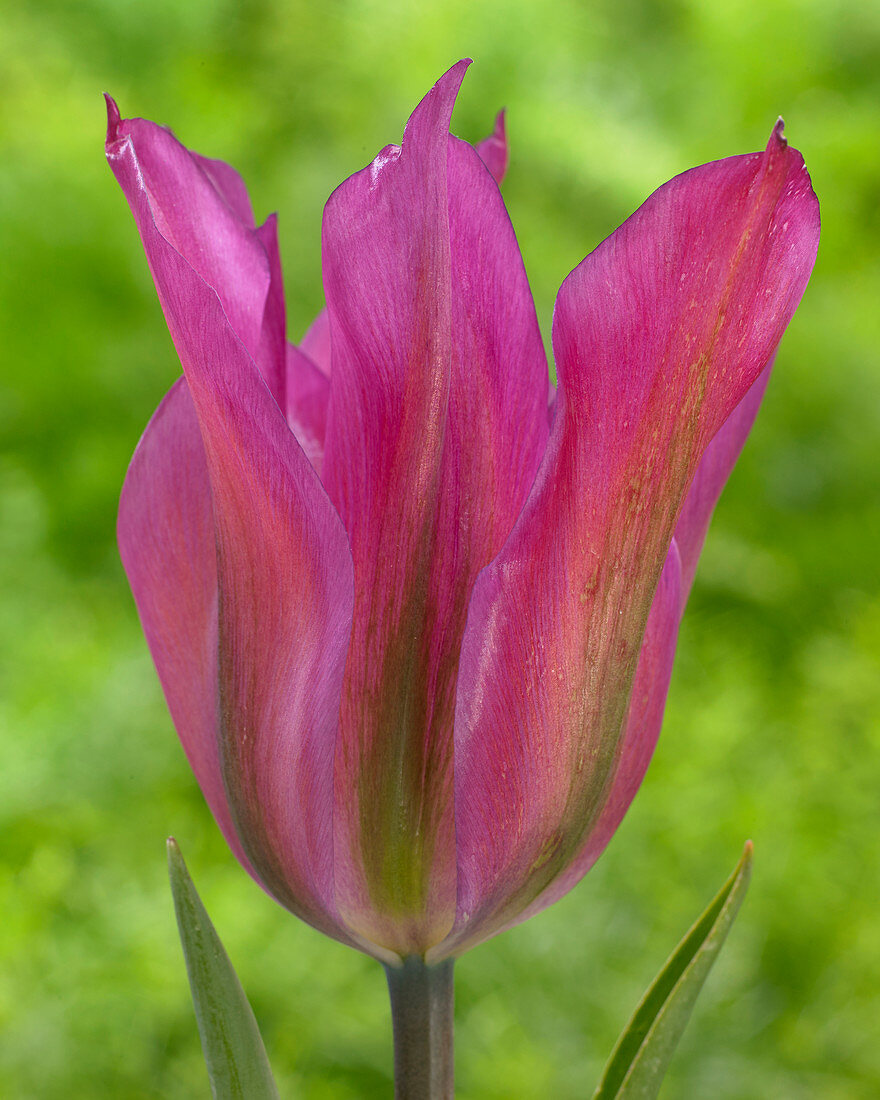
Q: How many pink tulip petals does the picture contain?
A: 6